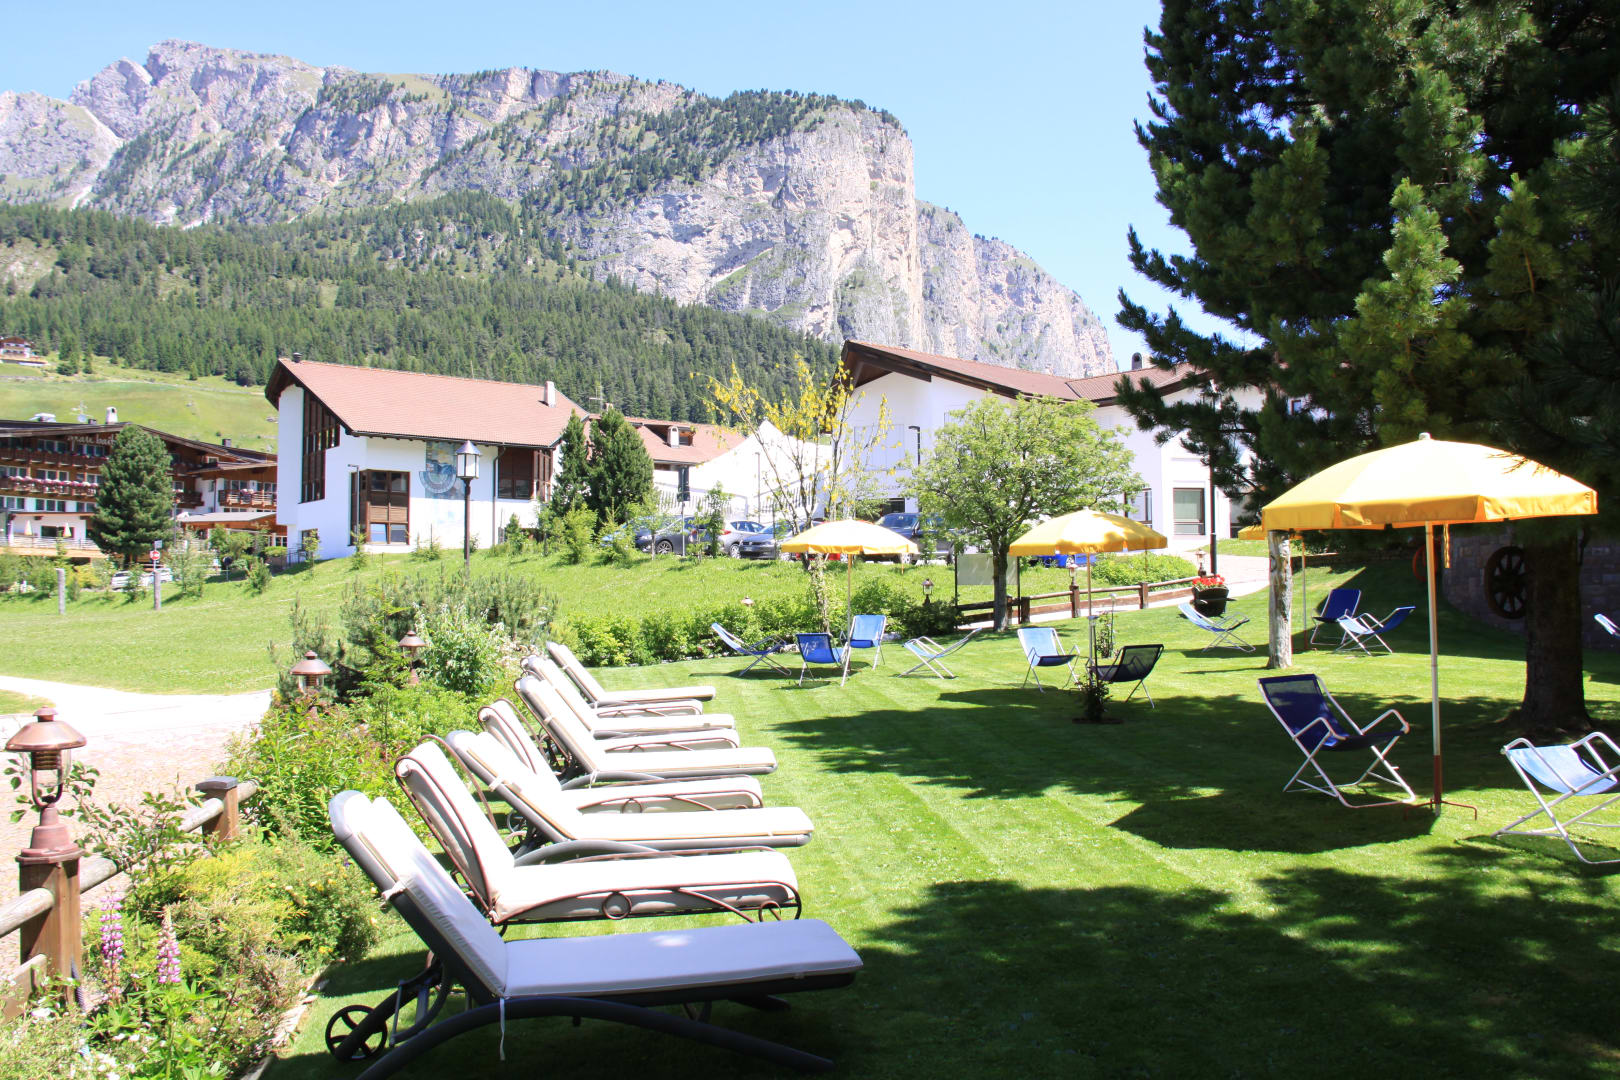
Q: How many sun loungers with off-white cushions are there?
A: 9